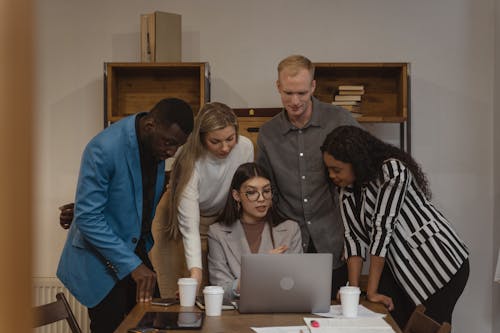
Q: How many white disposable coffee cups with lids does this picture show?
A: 3